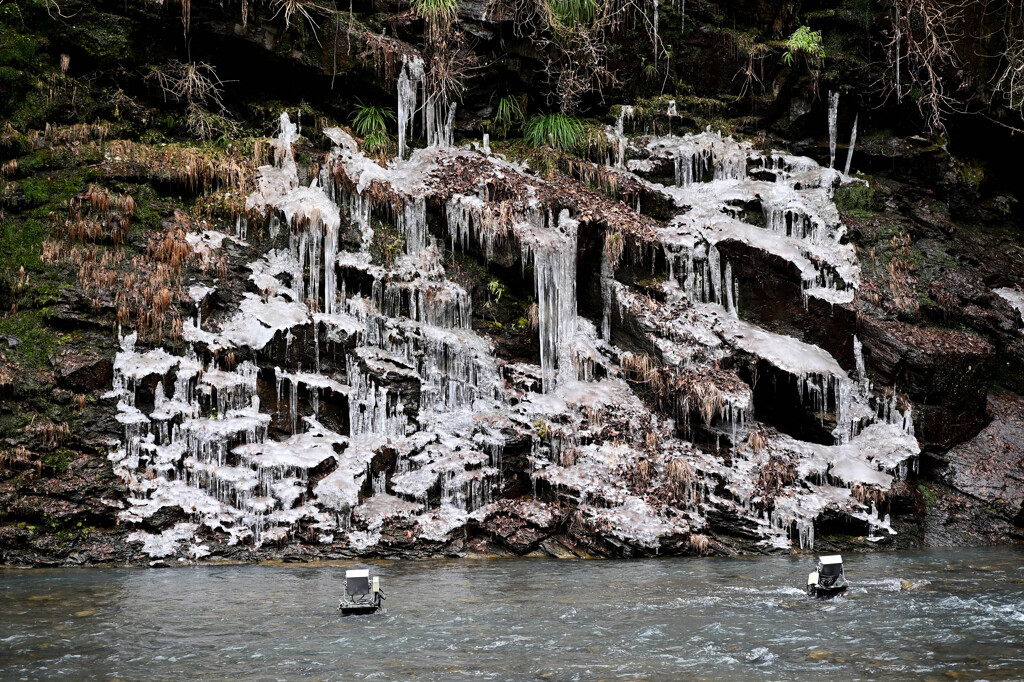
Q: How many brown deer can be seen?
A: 0